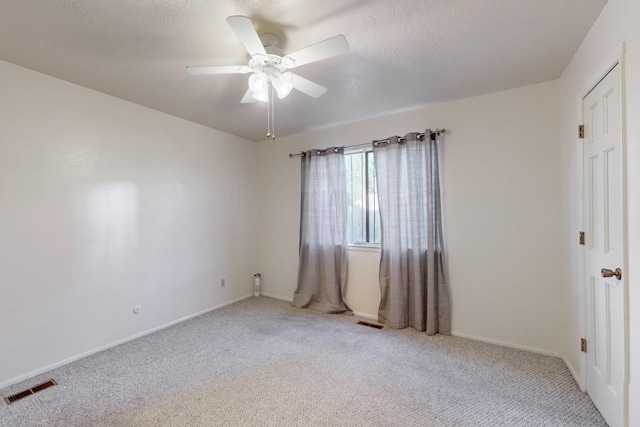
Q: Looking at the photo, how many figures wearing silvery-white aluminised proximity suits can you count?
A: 0